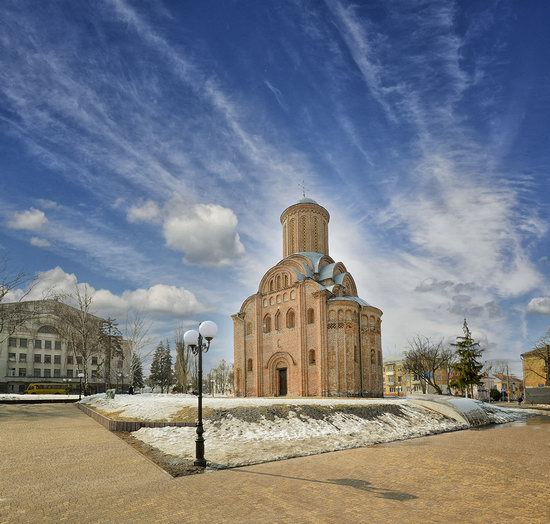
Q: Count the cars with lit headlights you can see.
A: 0